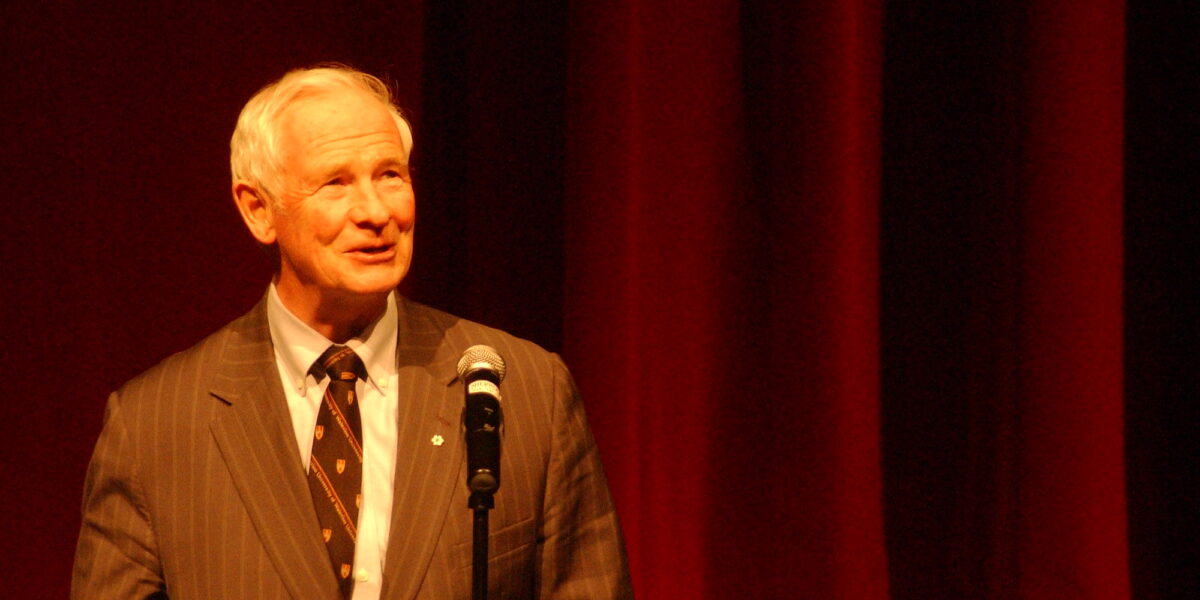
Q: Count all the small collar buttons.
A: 2